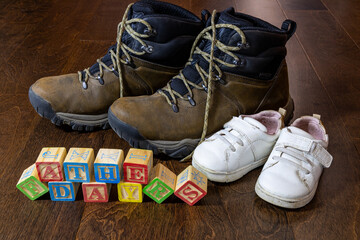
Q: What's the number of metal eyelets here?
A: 12